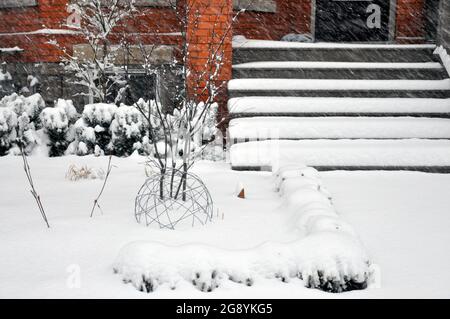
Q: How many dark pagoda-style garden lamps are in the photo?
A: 0